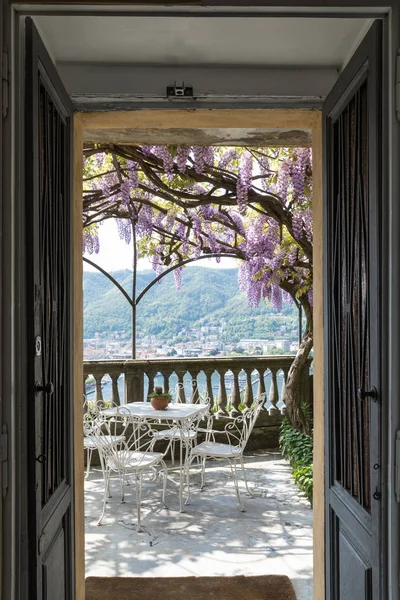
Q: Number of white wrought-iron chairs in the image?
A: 4